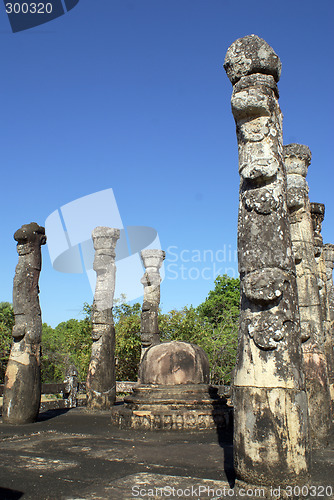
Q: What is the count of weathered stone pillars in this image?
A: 7